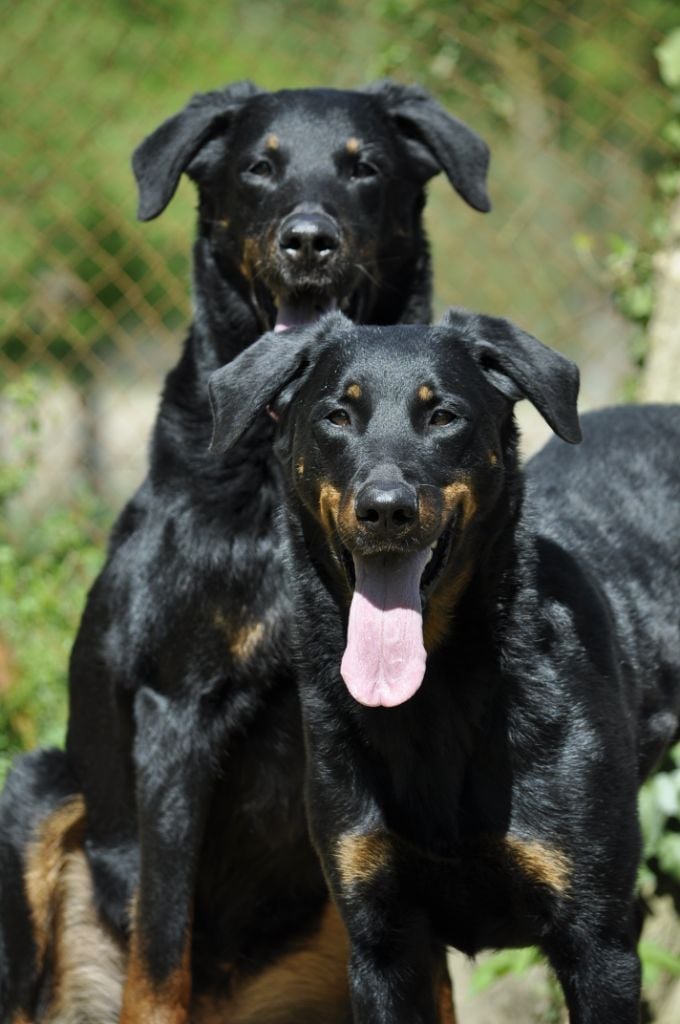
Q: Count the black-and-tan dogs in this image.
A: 2